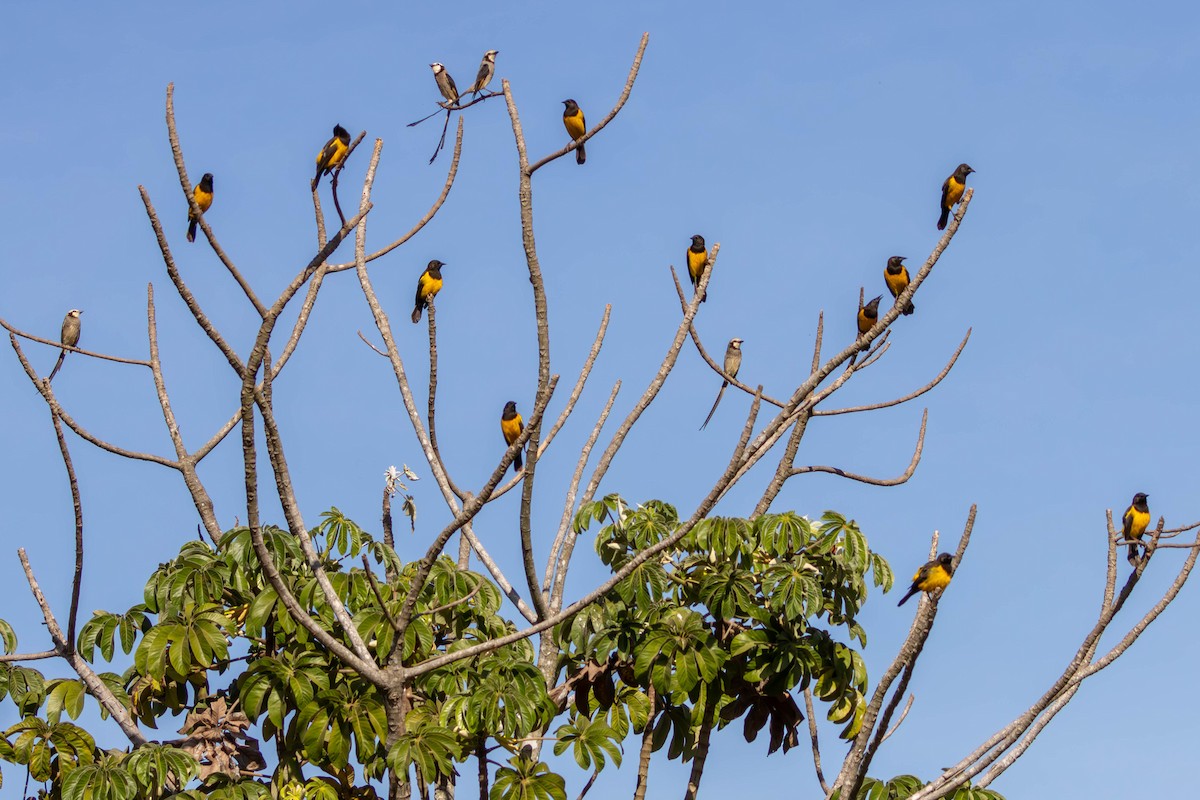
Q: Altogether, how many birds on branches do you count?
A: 15